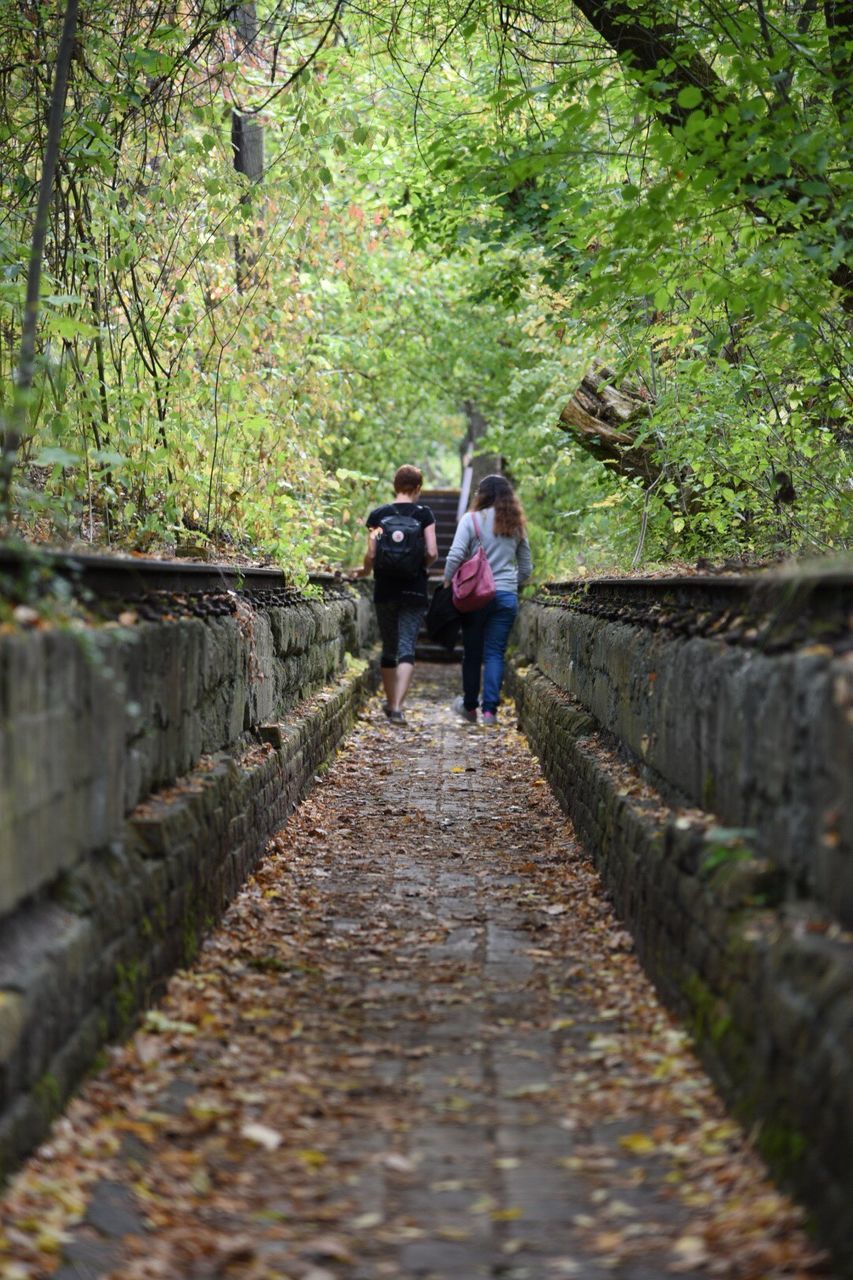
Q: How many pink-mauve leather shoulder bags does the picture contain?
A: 1